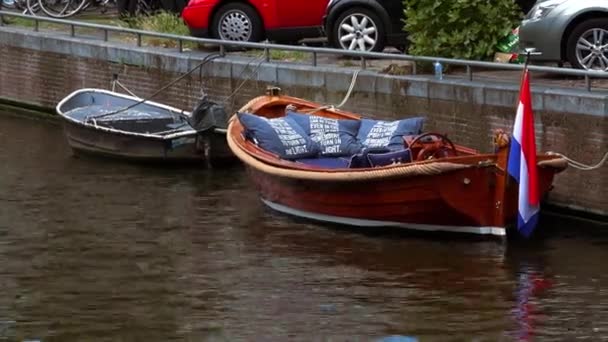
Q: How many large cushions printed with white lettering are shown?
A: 3